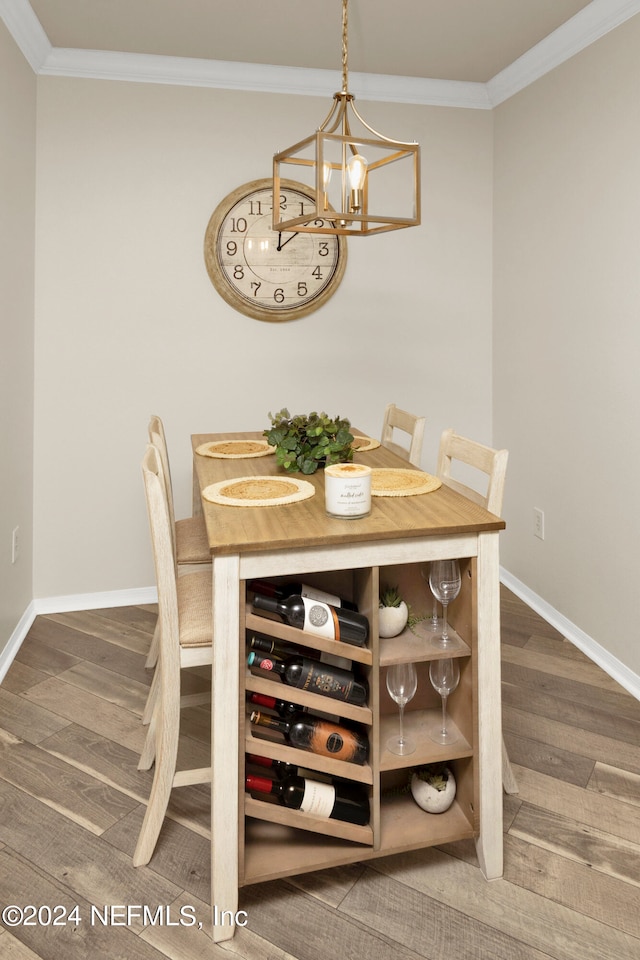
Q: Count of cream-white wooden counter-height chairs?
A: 4